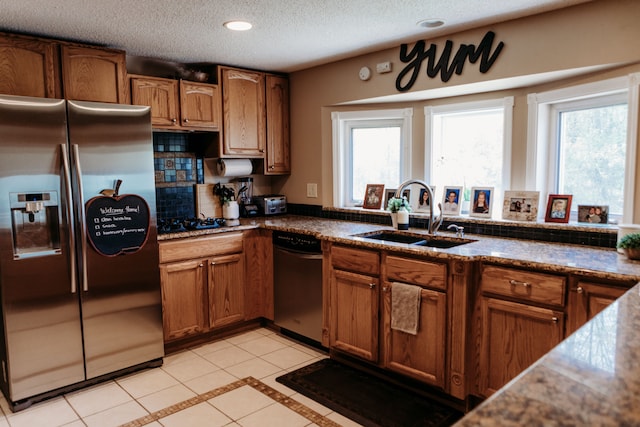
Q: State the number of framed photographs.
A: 8